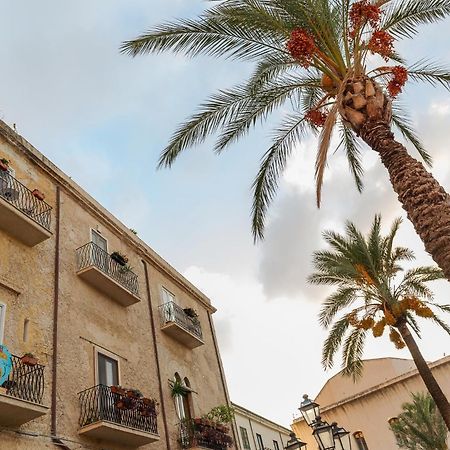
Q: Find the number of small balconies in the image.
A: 6